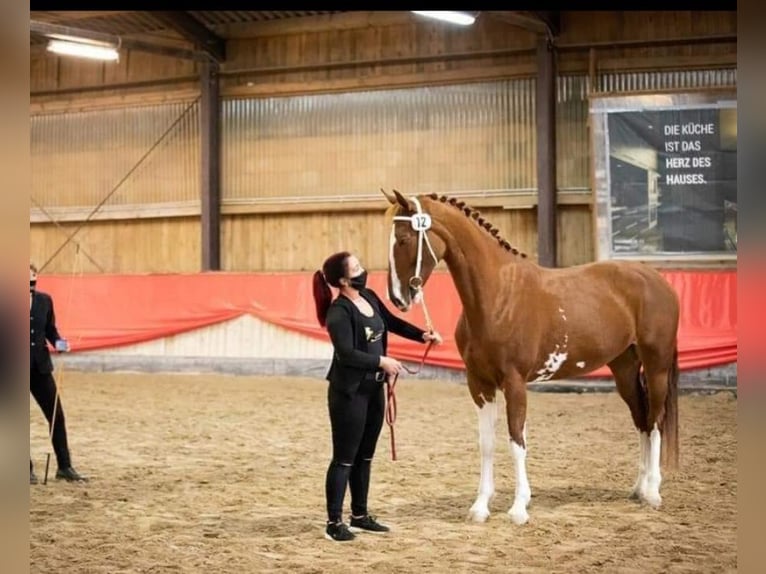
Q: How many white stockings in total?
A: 4